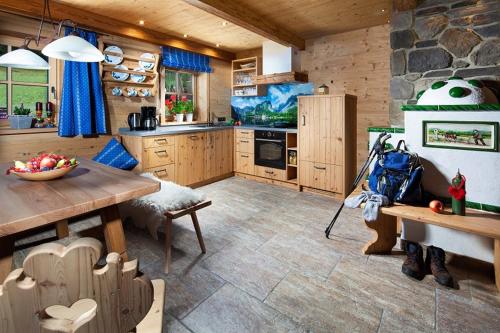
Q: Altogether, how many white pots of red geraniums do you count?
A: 2